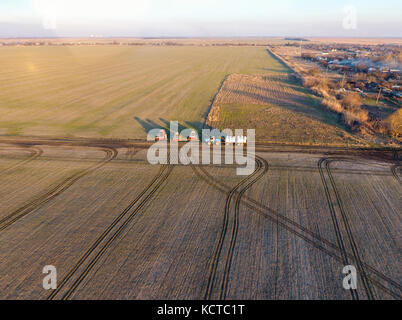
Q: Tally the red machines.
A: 3